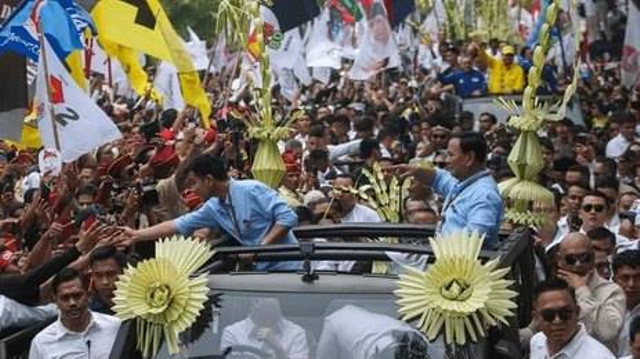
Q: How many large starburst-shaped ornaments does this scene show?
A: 2